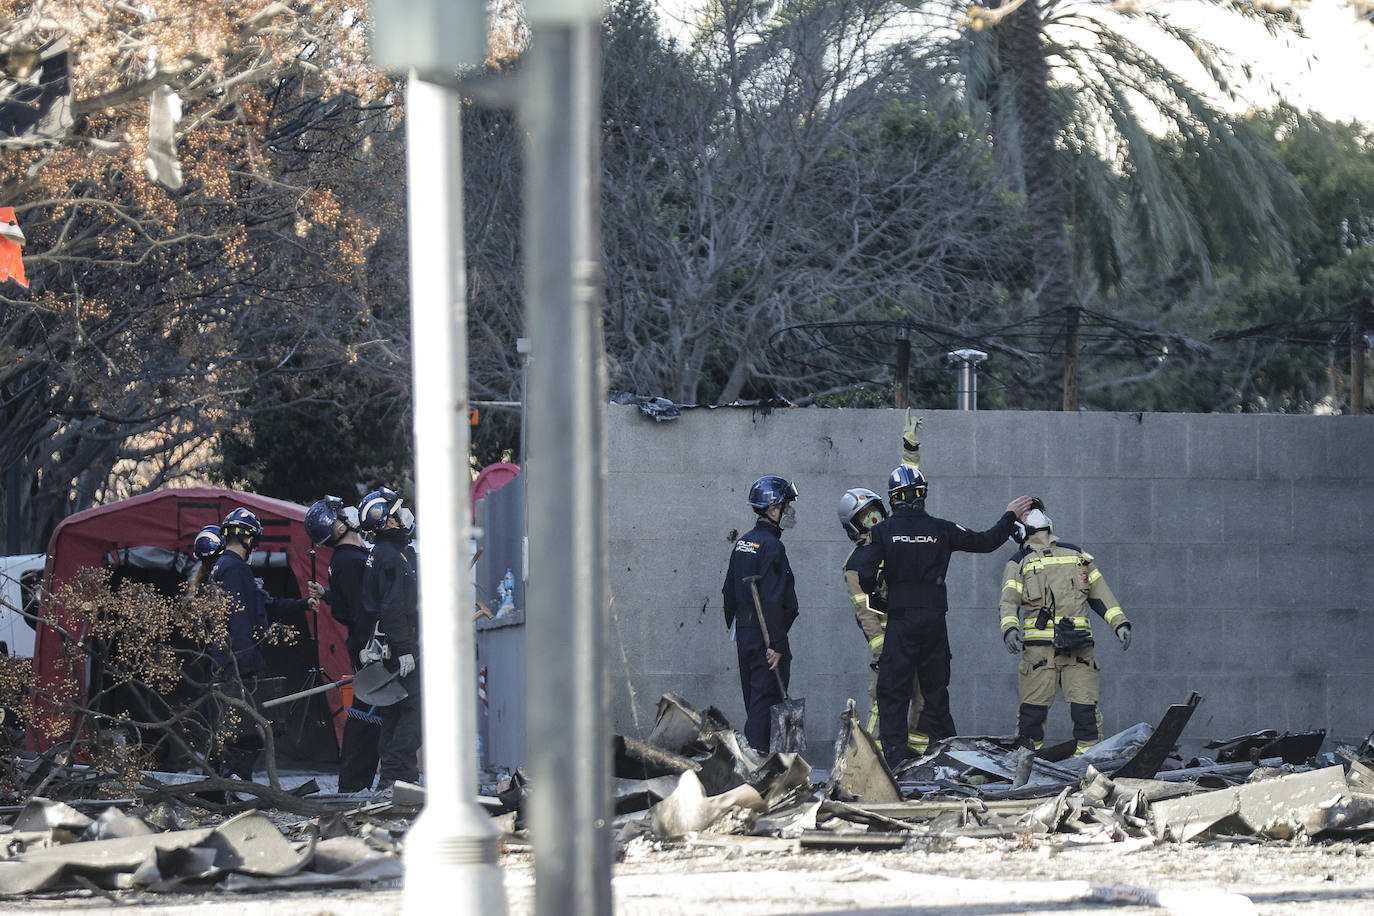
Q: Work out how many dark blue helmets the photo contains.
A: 6